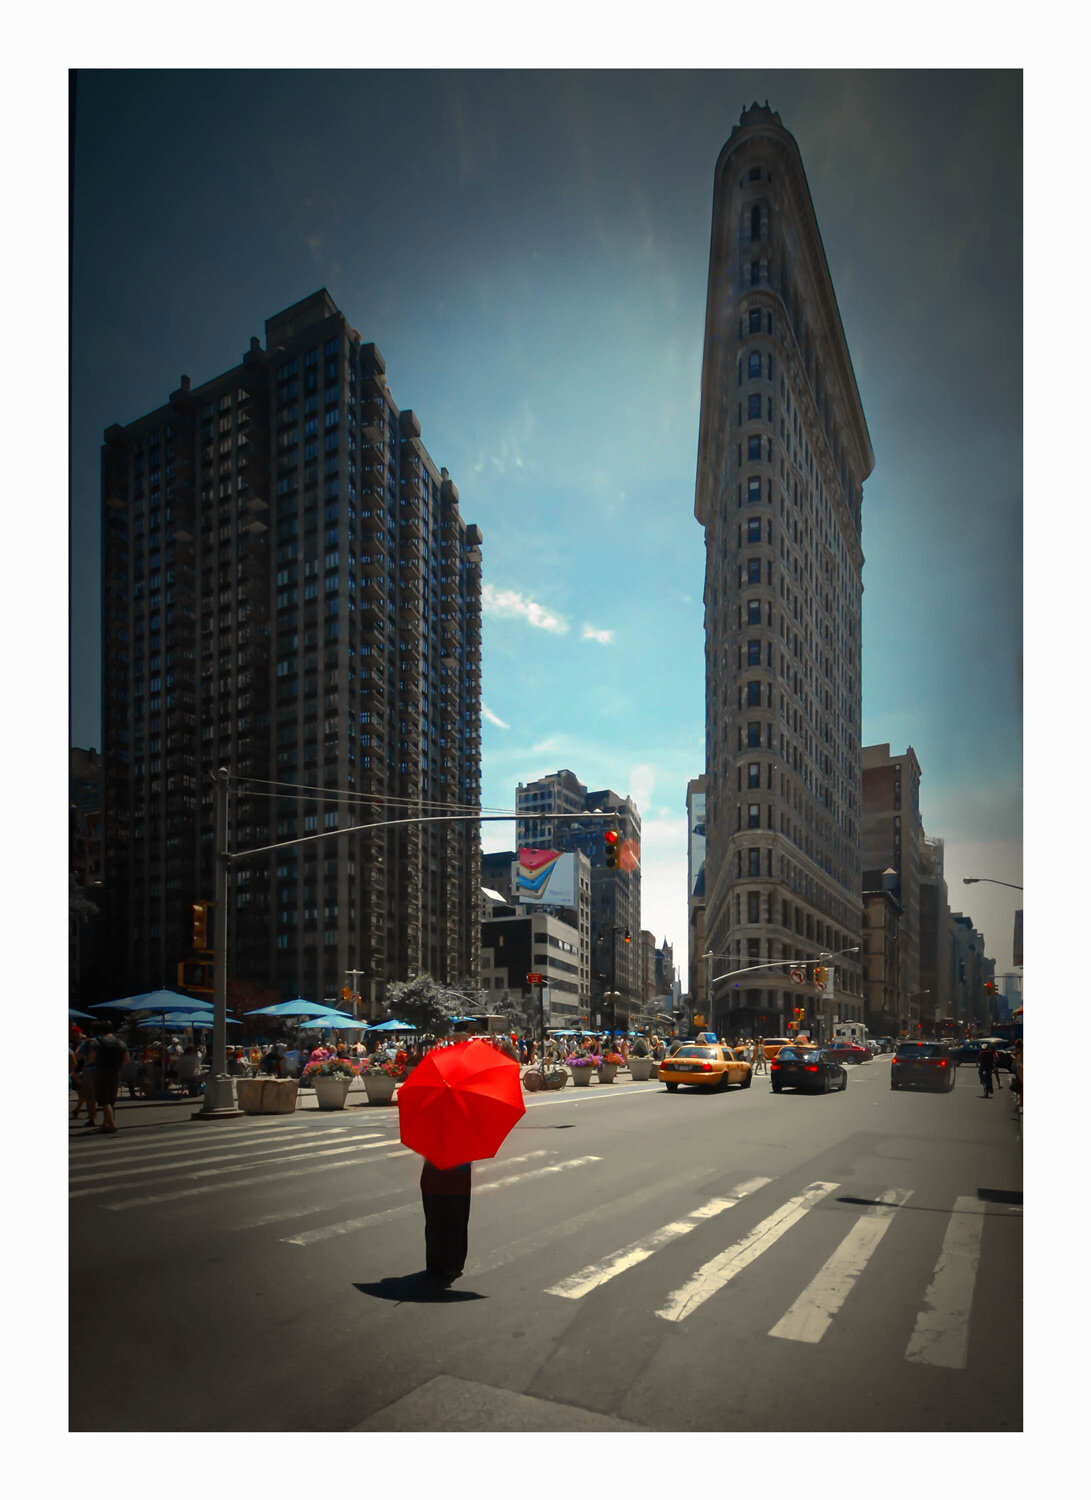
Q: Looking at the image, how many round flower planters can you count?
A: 5